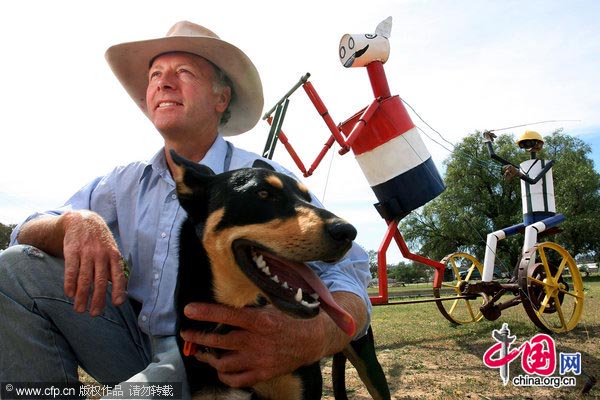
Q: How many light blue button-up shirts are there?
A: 1